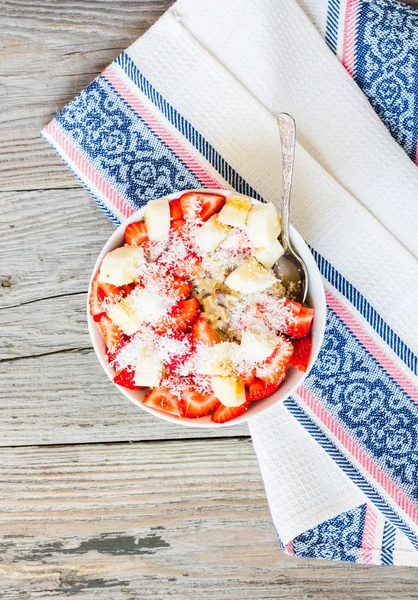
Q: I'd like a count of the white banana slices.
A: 12